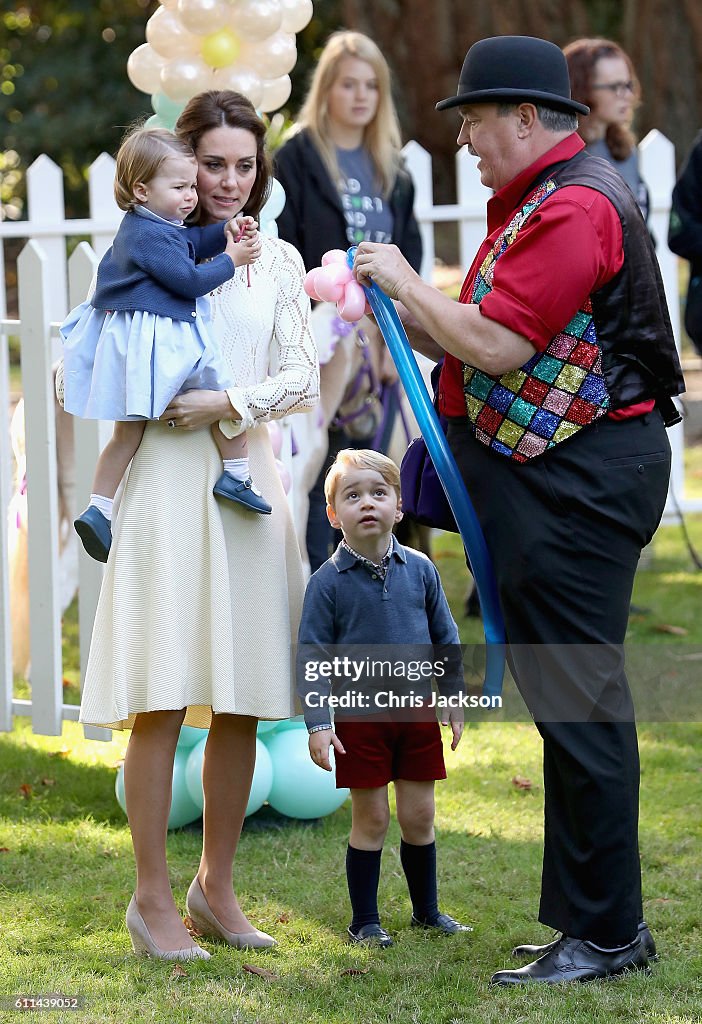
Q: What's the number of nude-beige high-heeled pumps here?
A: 2